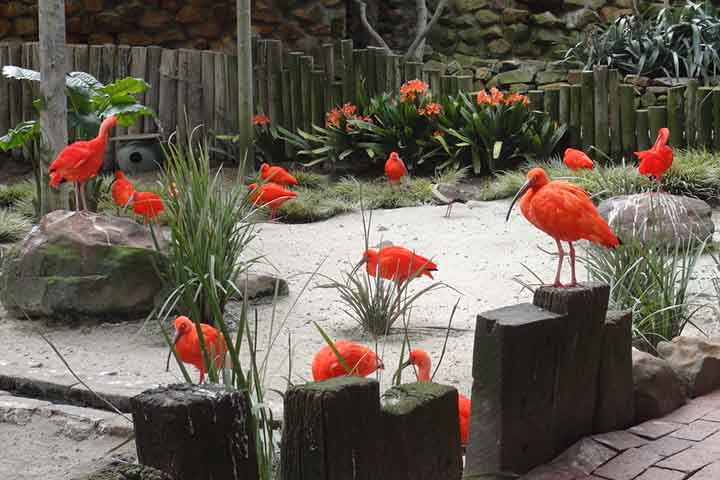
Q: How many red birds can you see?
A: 13